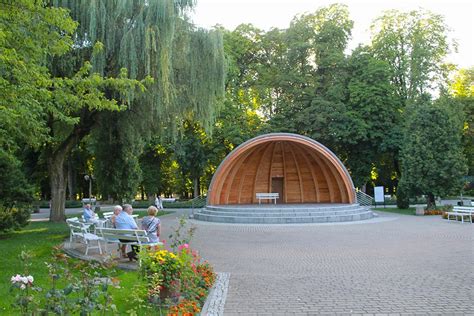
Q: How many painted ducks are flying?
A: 0